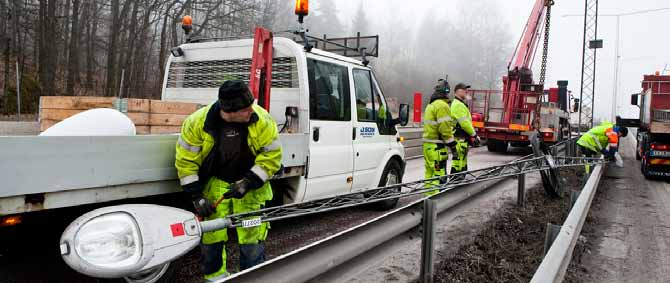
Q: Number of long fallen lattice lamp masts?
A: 1